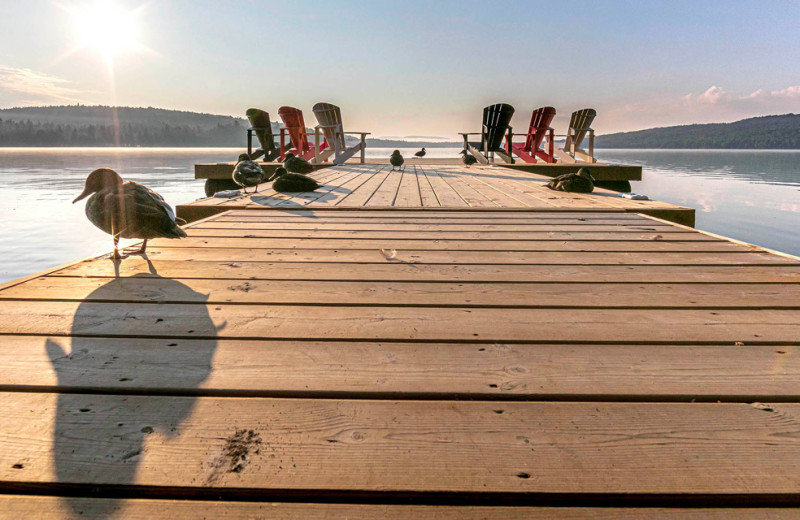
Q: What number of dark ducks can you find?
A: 8